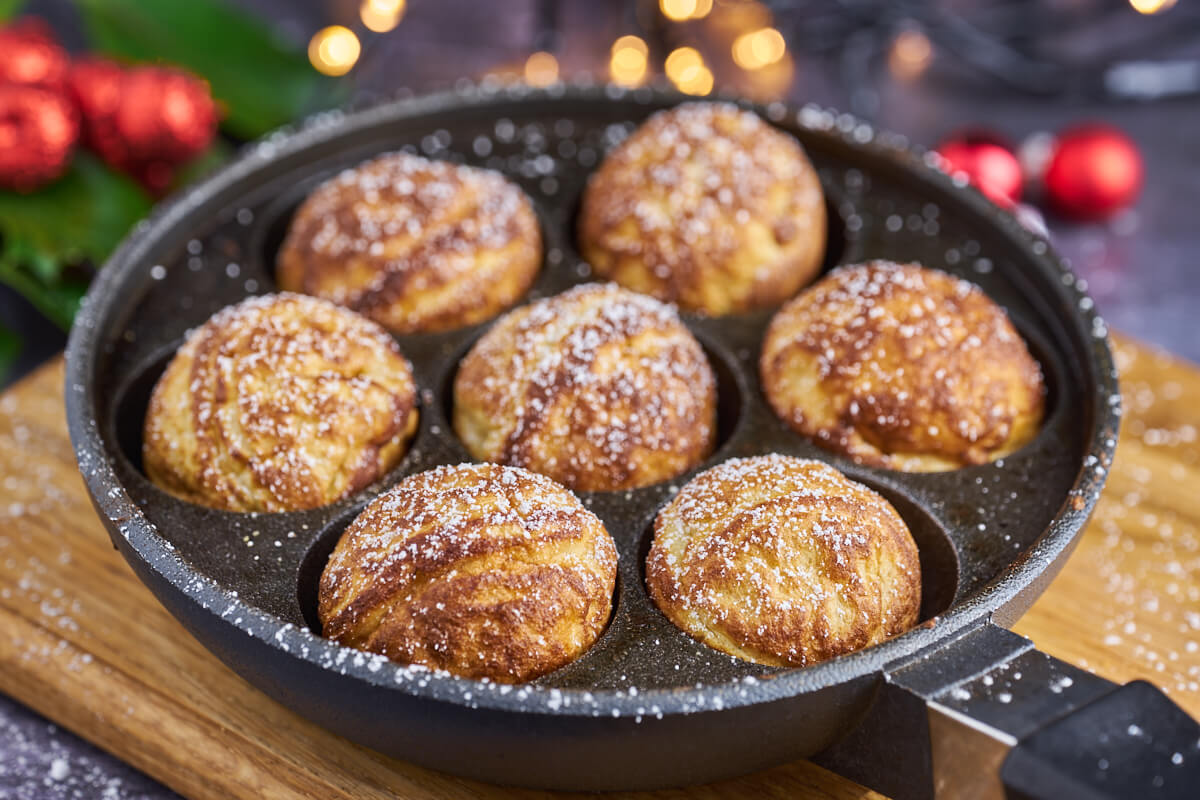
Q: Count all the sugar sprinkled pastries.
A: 7